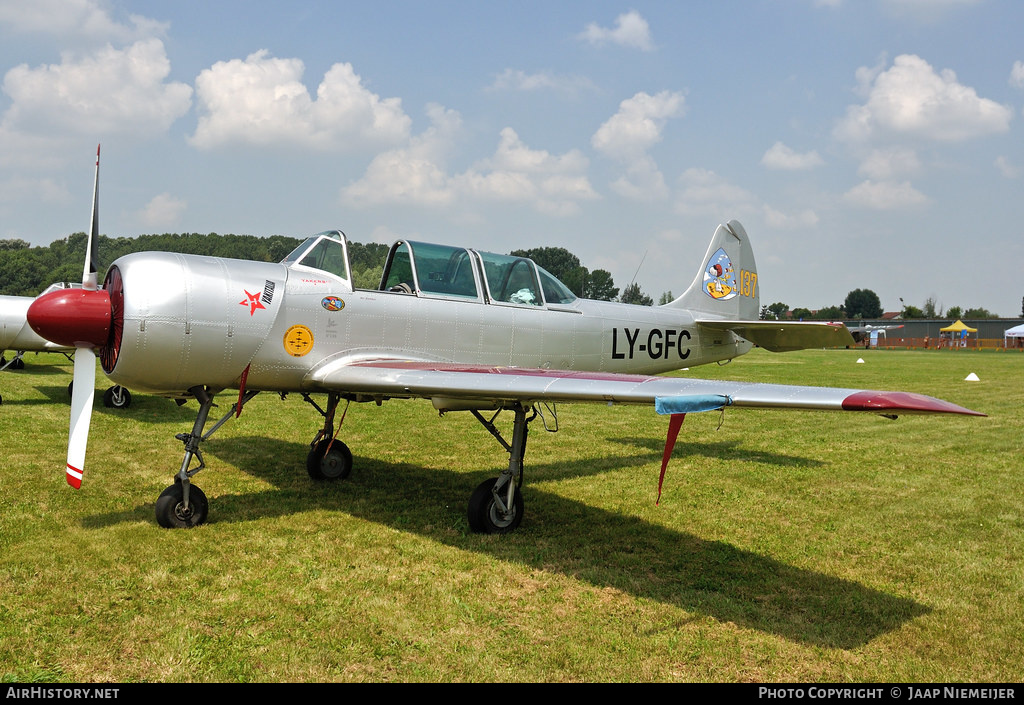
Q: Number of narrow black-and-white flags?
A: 0